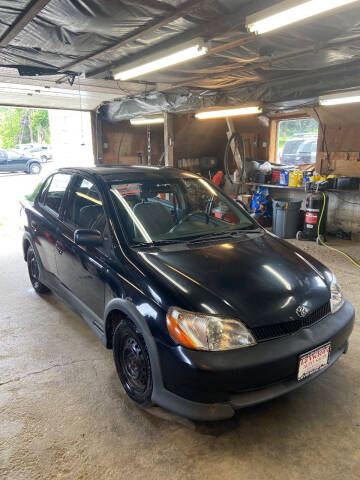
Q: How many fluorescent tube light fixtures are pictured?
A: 5